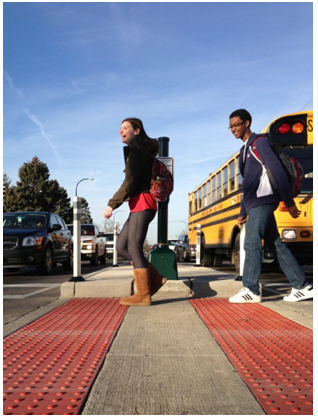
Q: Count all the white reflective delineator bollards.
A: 4